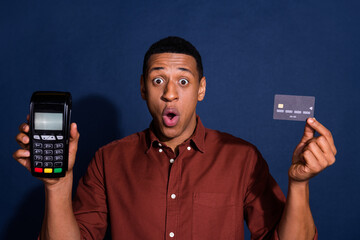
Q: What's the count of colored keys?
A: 3